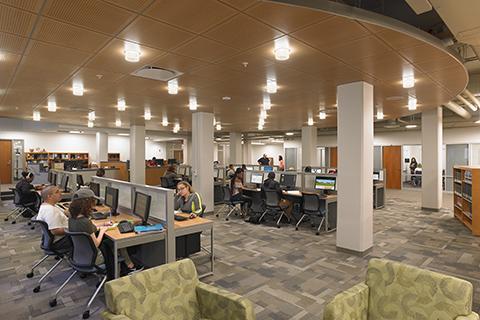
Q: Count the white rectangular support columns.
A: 7